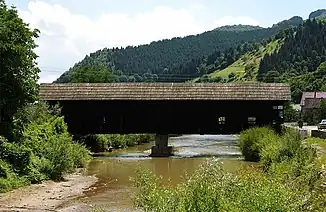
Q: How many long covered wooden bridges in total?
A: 1